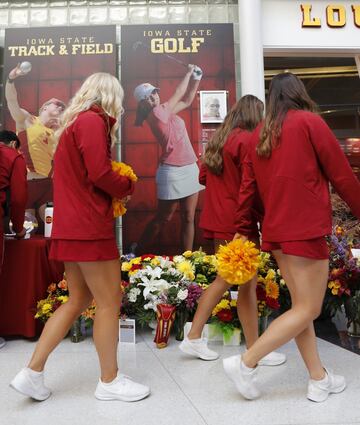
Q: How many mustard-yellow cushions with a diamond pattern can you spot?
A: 0